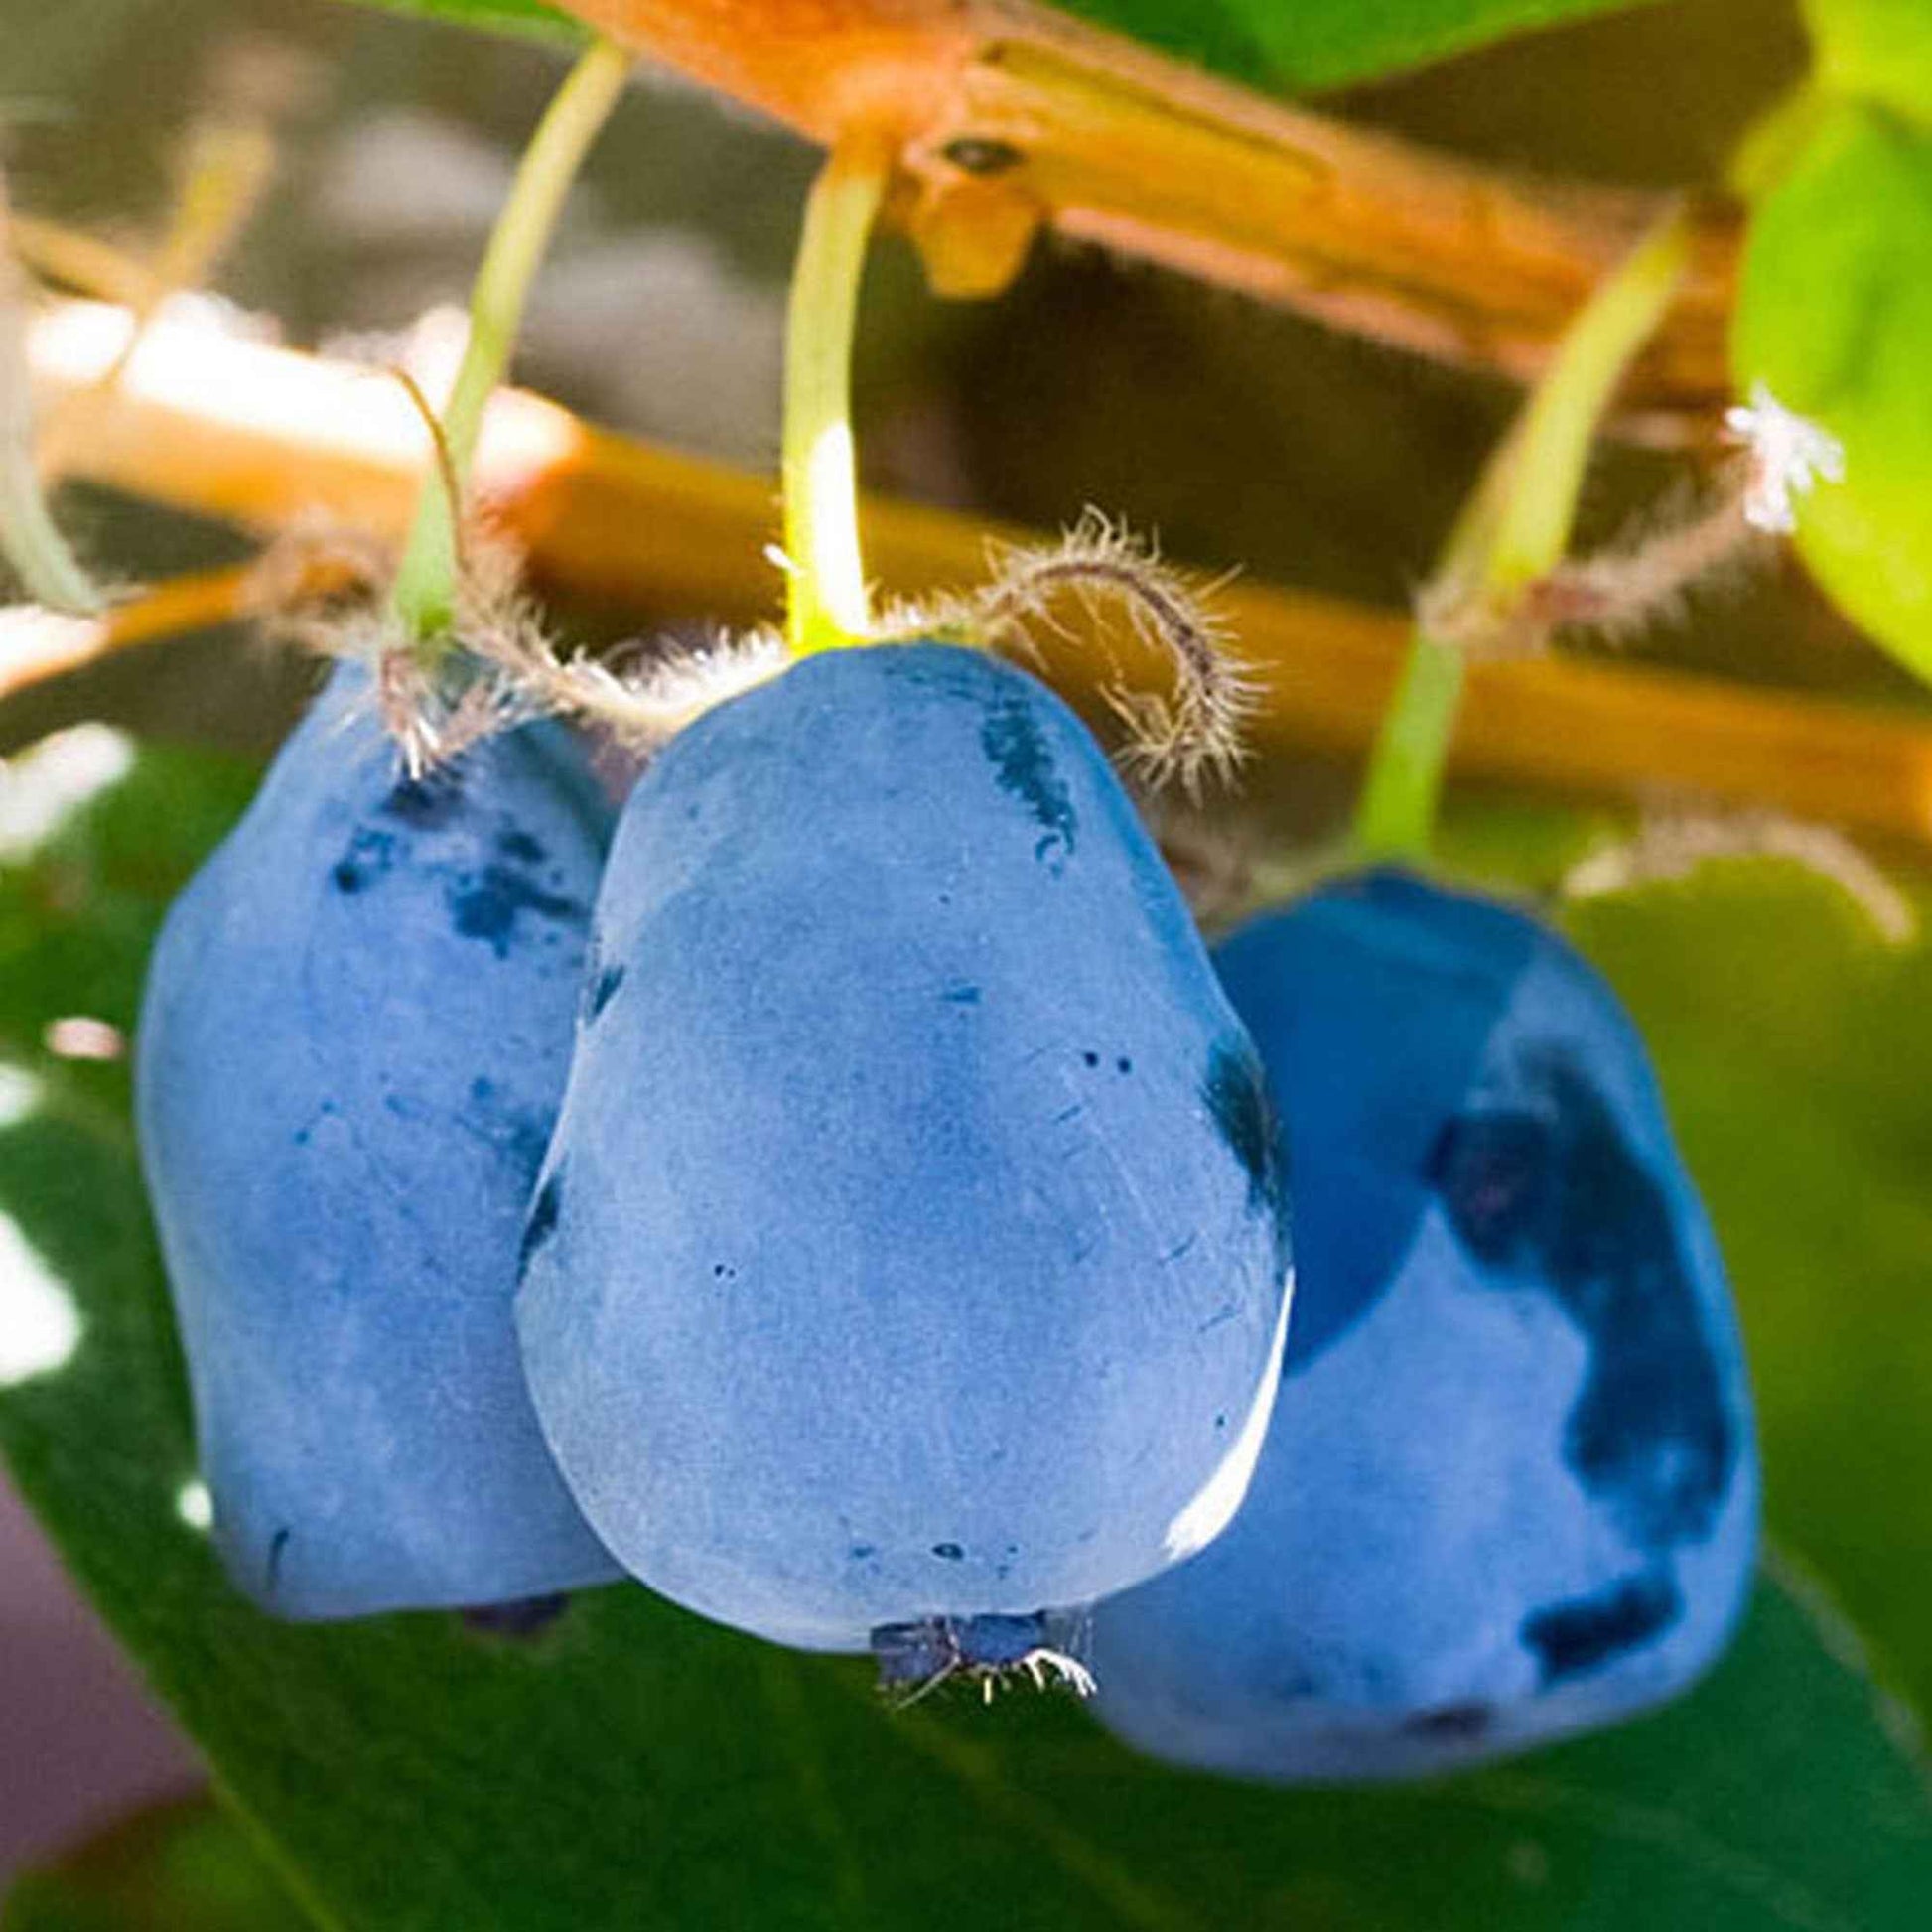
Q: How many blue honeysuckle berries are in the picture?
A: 3